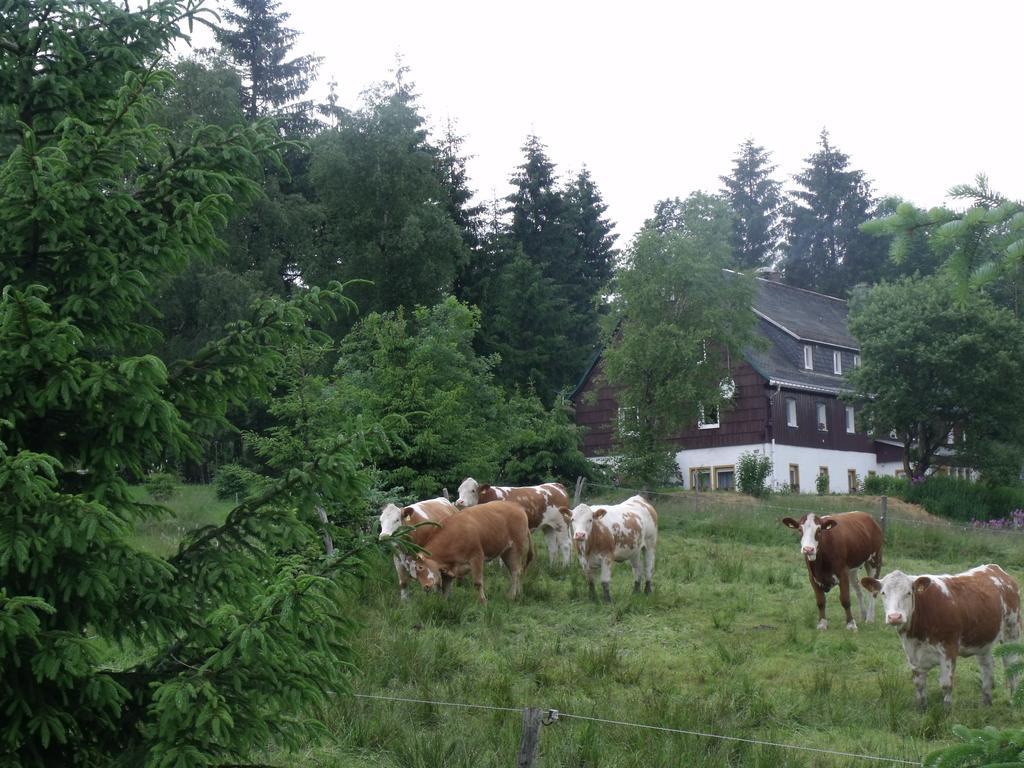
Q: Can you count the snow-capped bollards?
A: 0